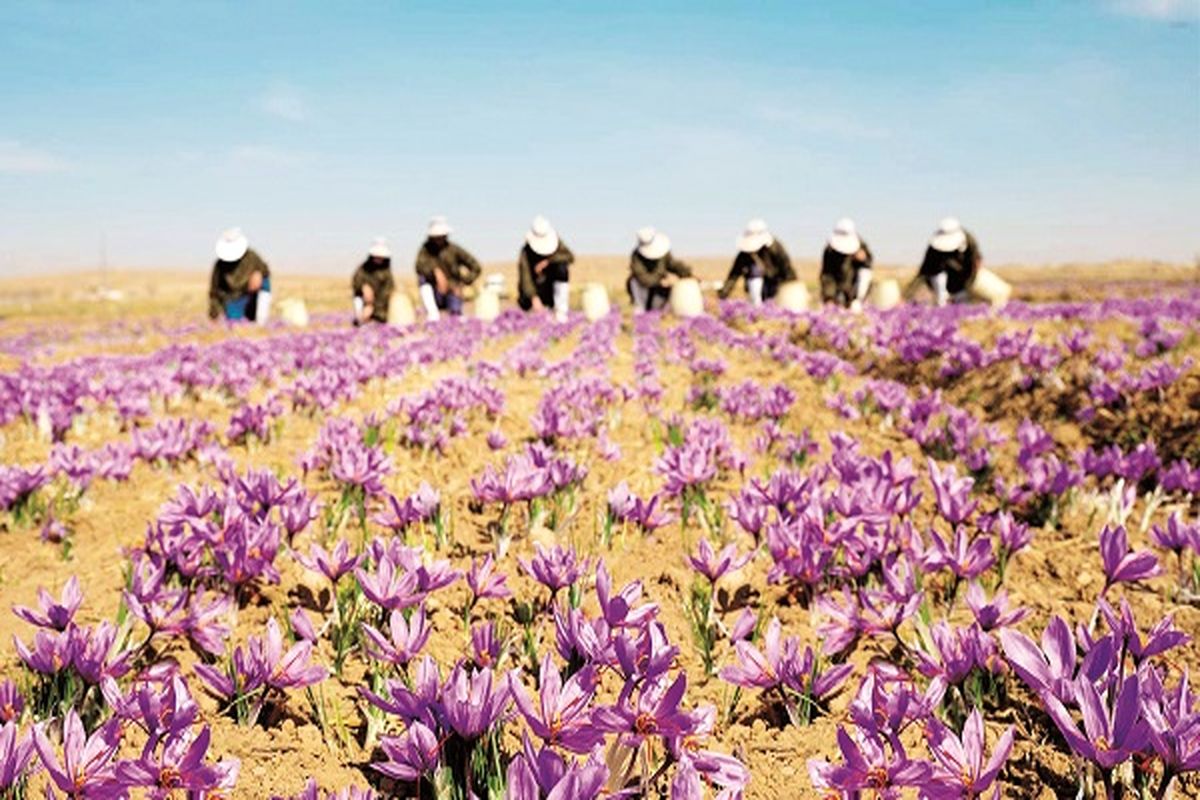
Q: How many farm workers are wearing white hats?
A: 8